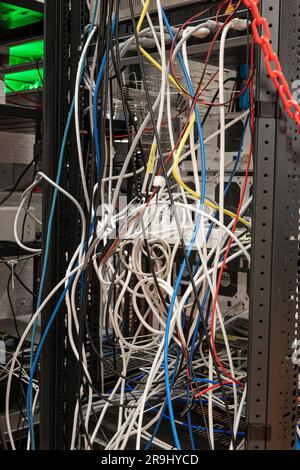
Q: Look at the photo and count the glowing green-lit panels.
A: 3